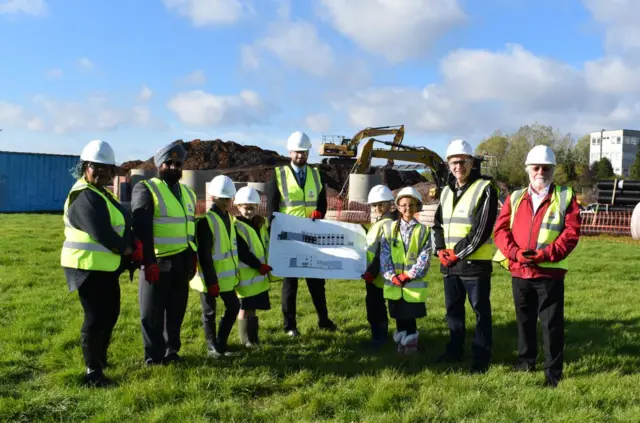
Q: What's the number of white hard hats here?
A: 8